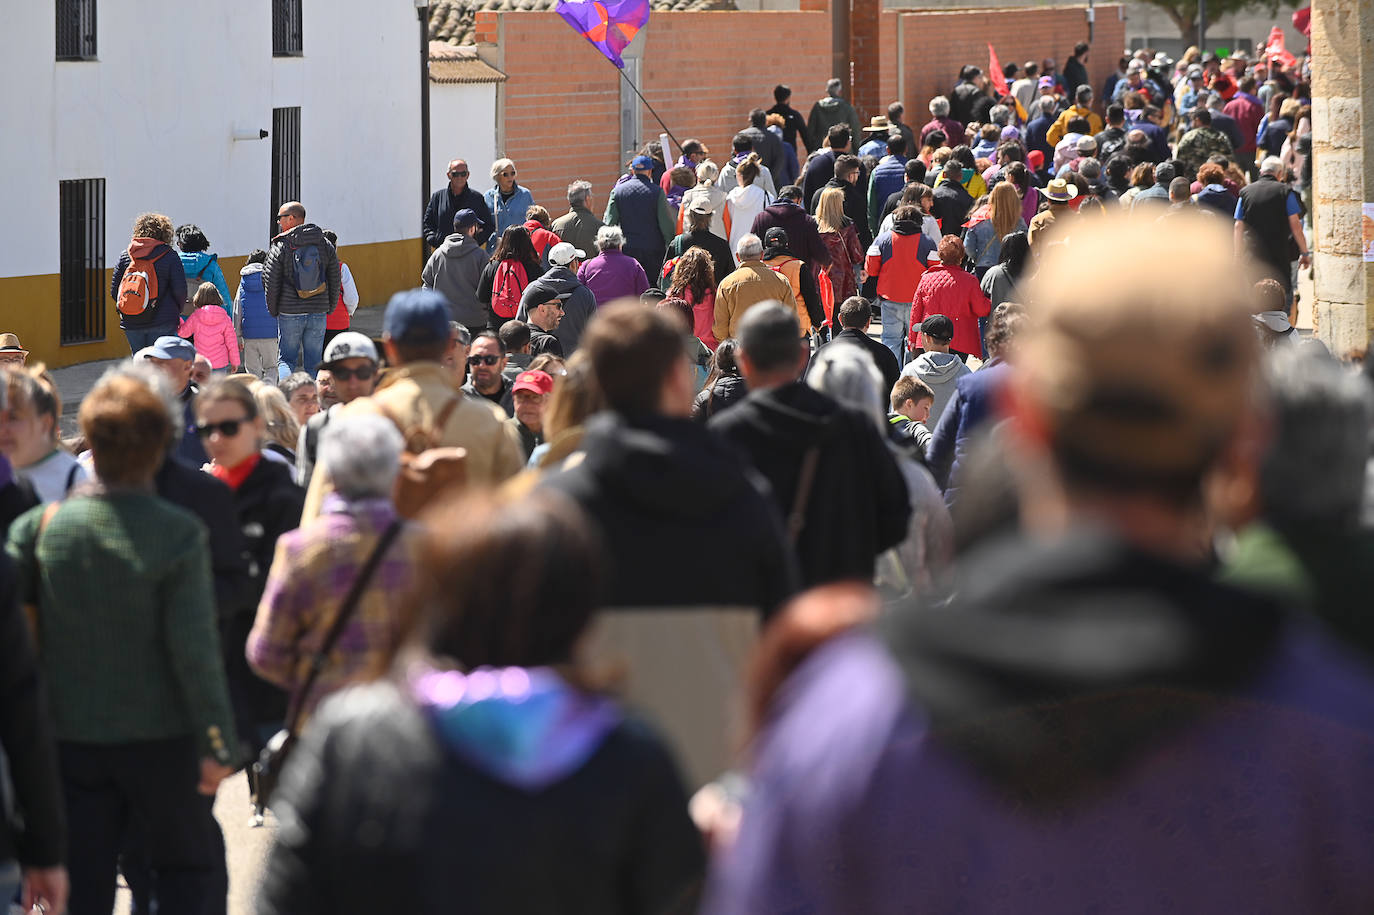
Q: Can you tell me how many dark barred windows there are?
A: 4